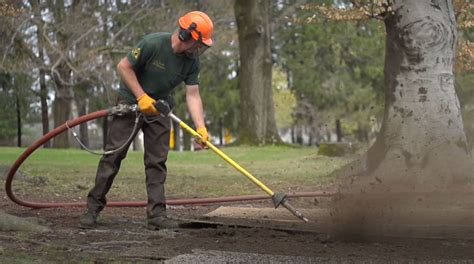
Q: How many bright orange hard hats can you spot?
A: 1